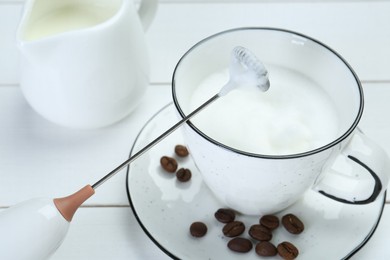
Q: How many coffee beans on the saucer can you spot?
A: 12